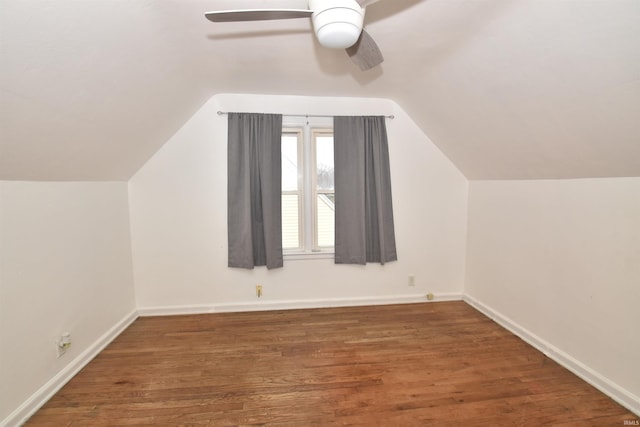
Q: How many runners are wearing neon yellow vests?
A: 0